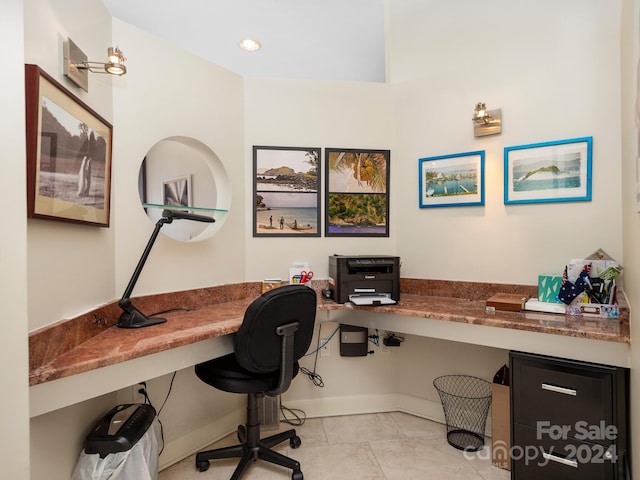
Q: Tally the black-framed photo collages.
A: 2